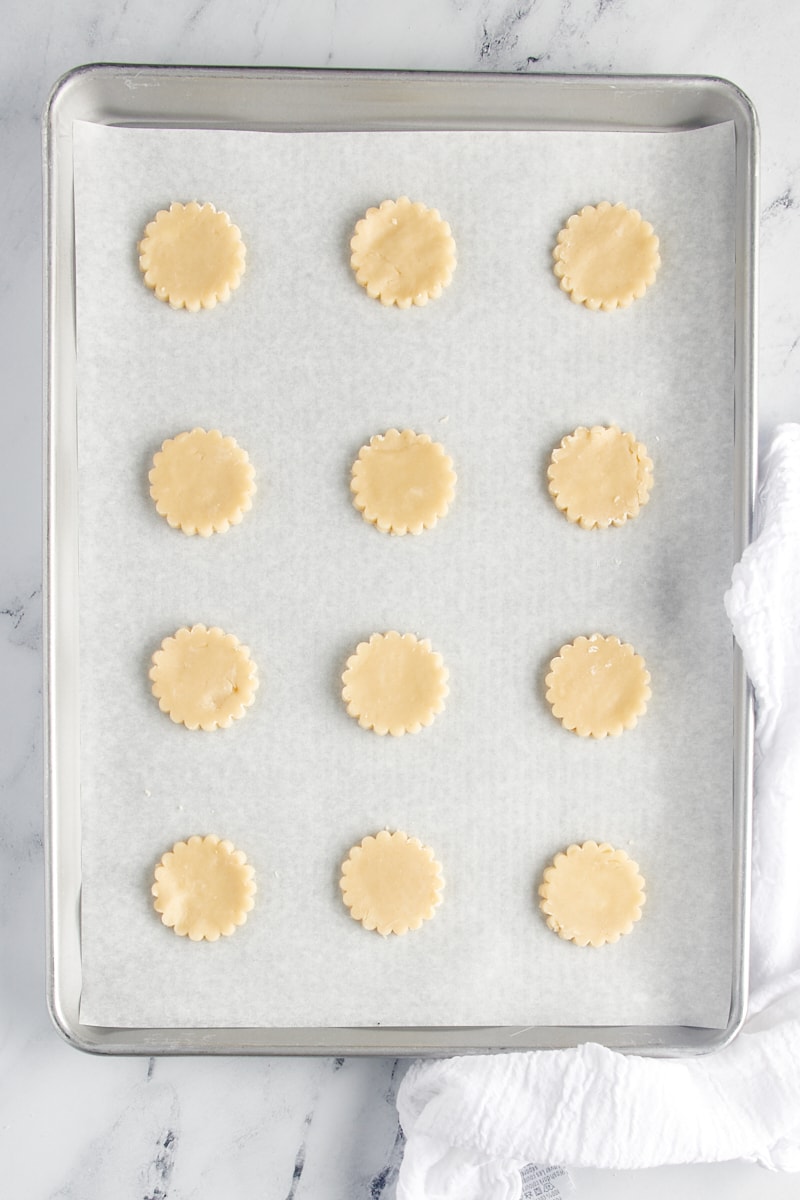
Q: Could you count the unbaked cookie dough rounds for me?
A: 12